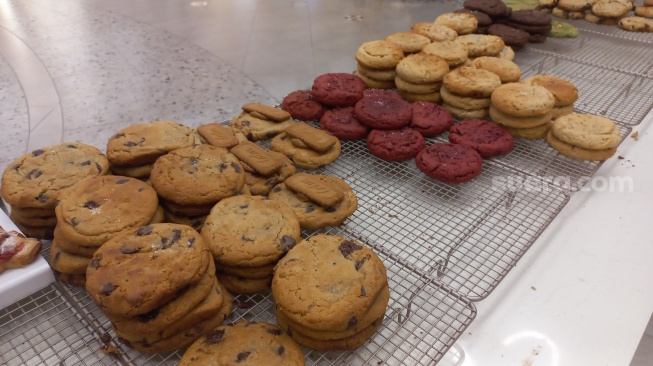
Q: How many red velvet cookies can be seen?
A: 9